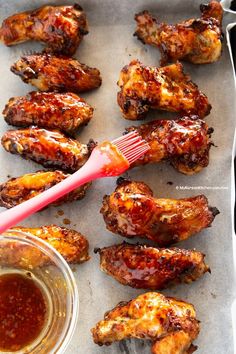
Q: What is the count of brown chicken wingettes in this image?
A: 12